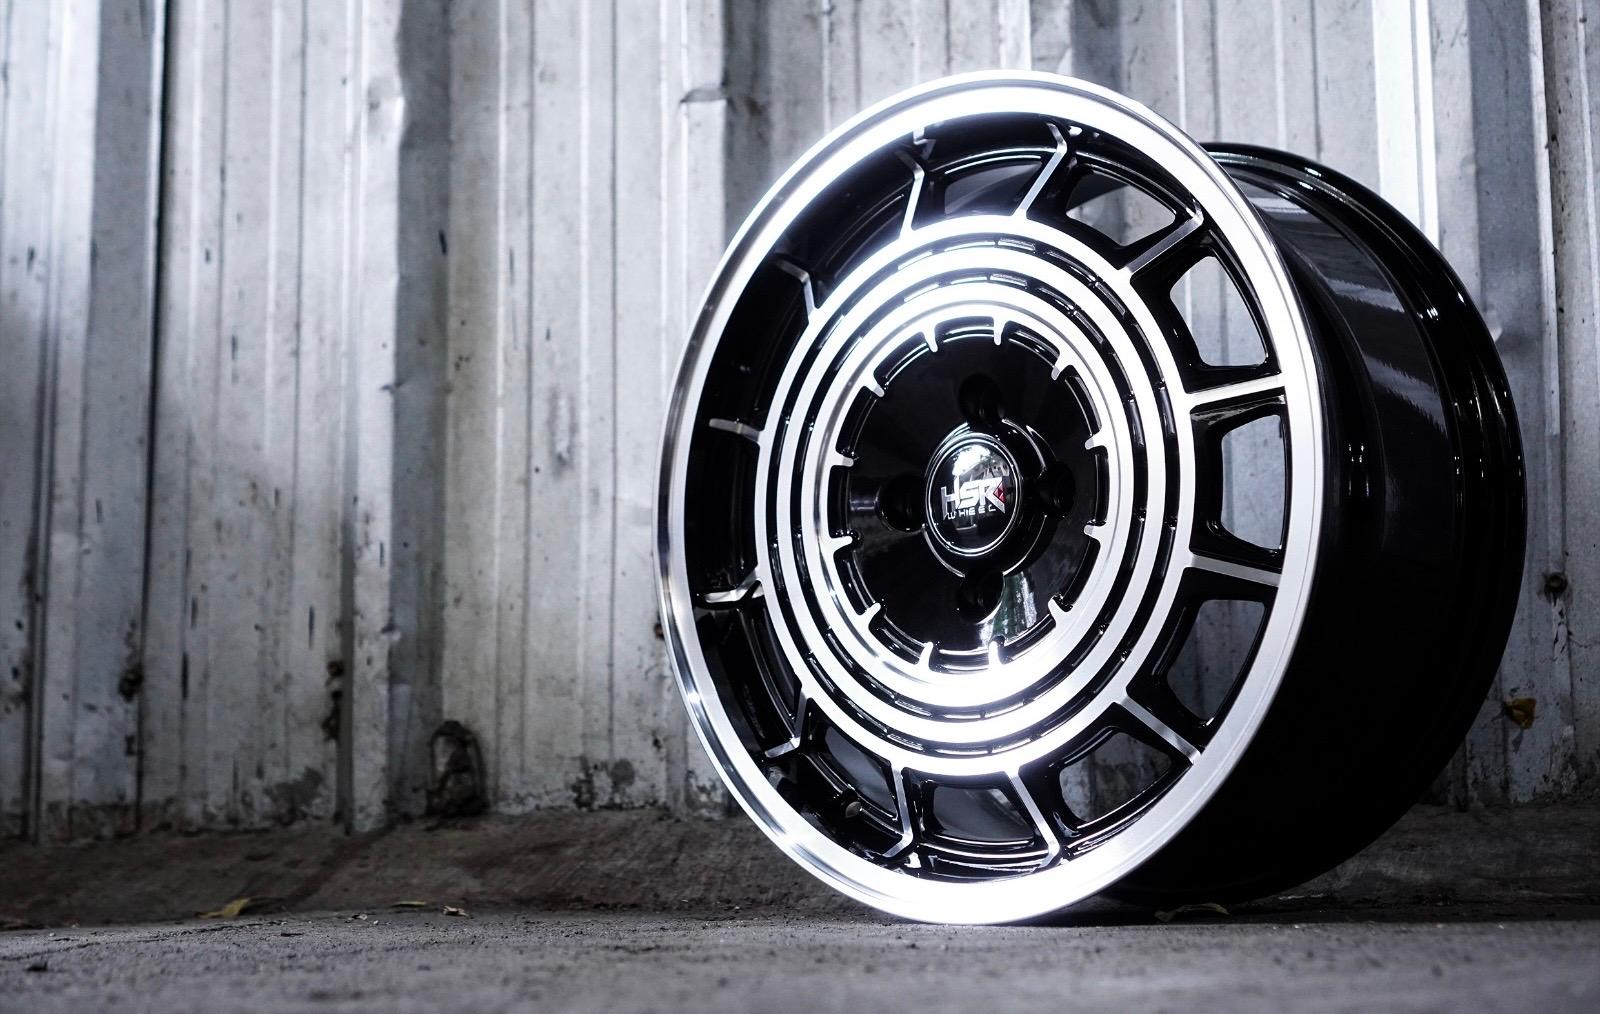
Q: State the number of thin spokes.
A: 12